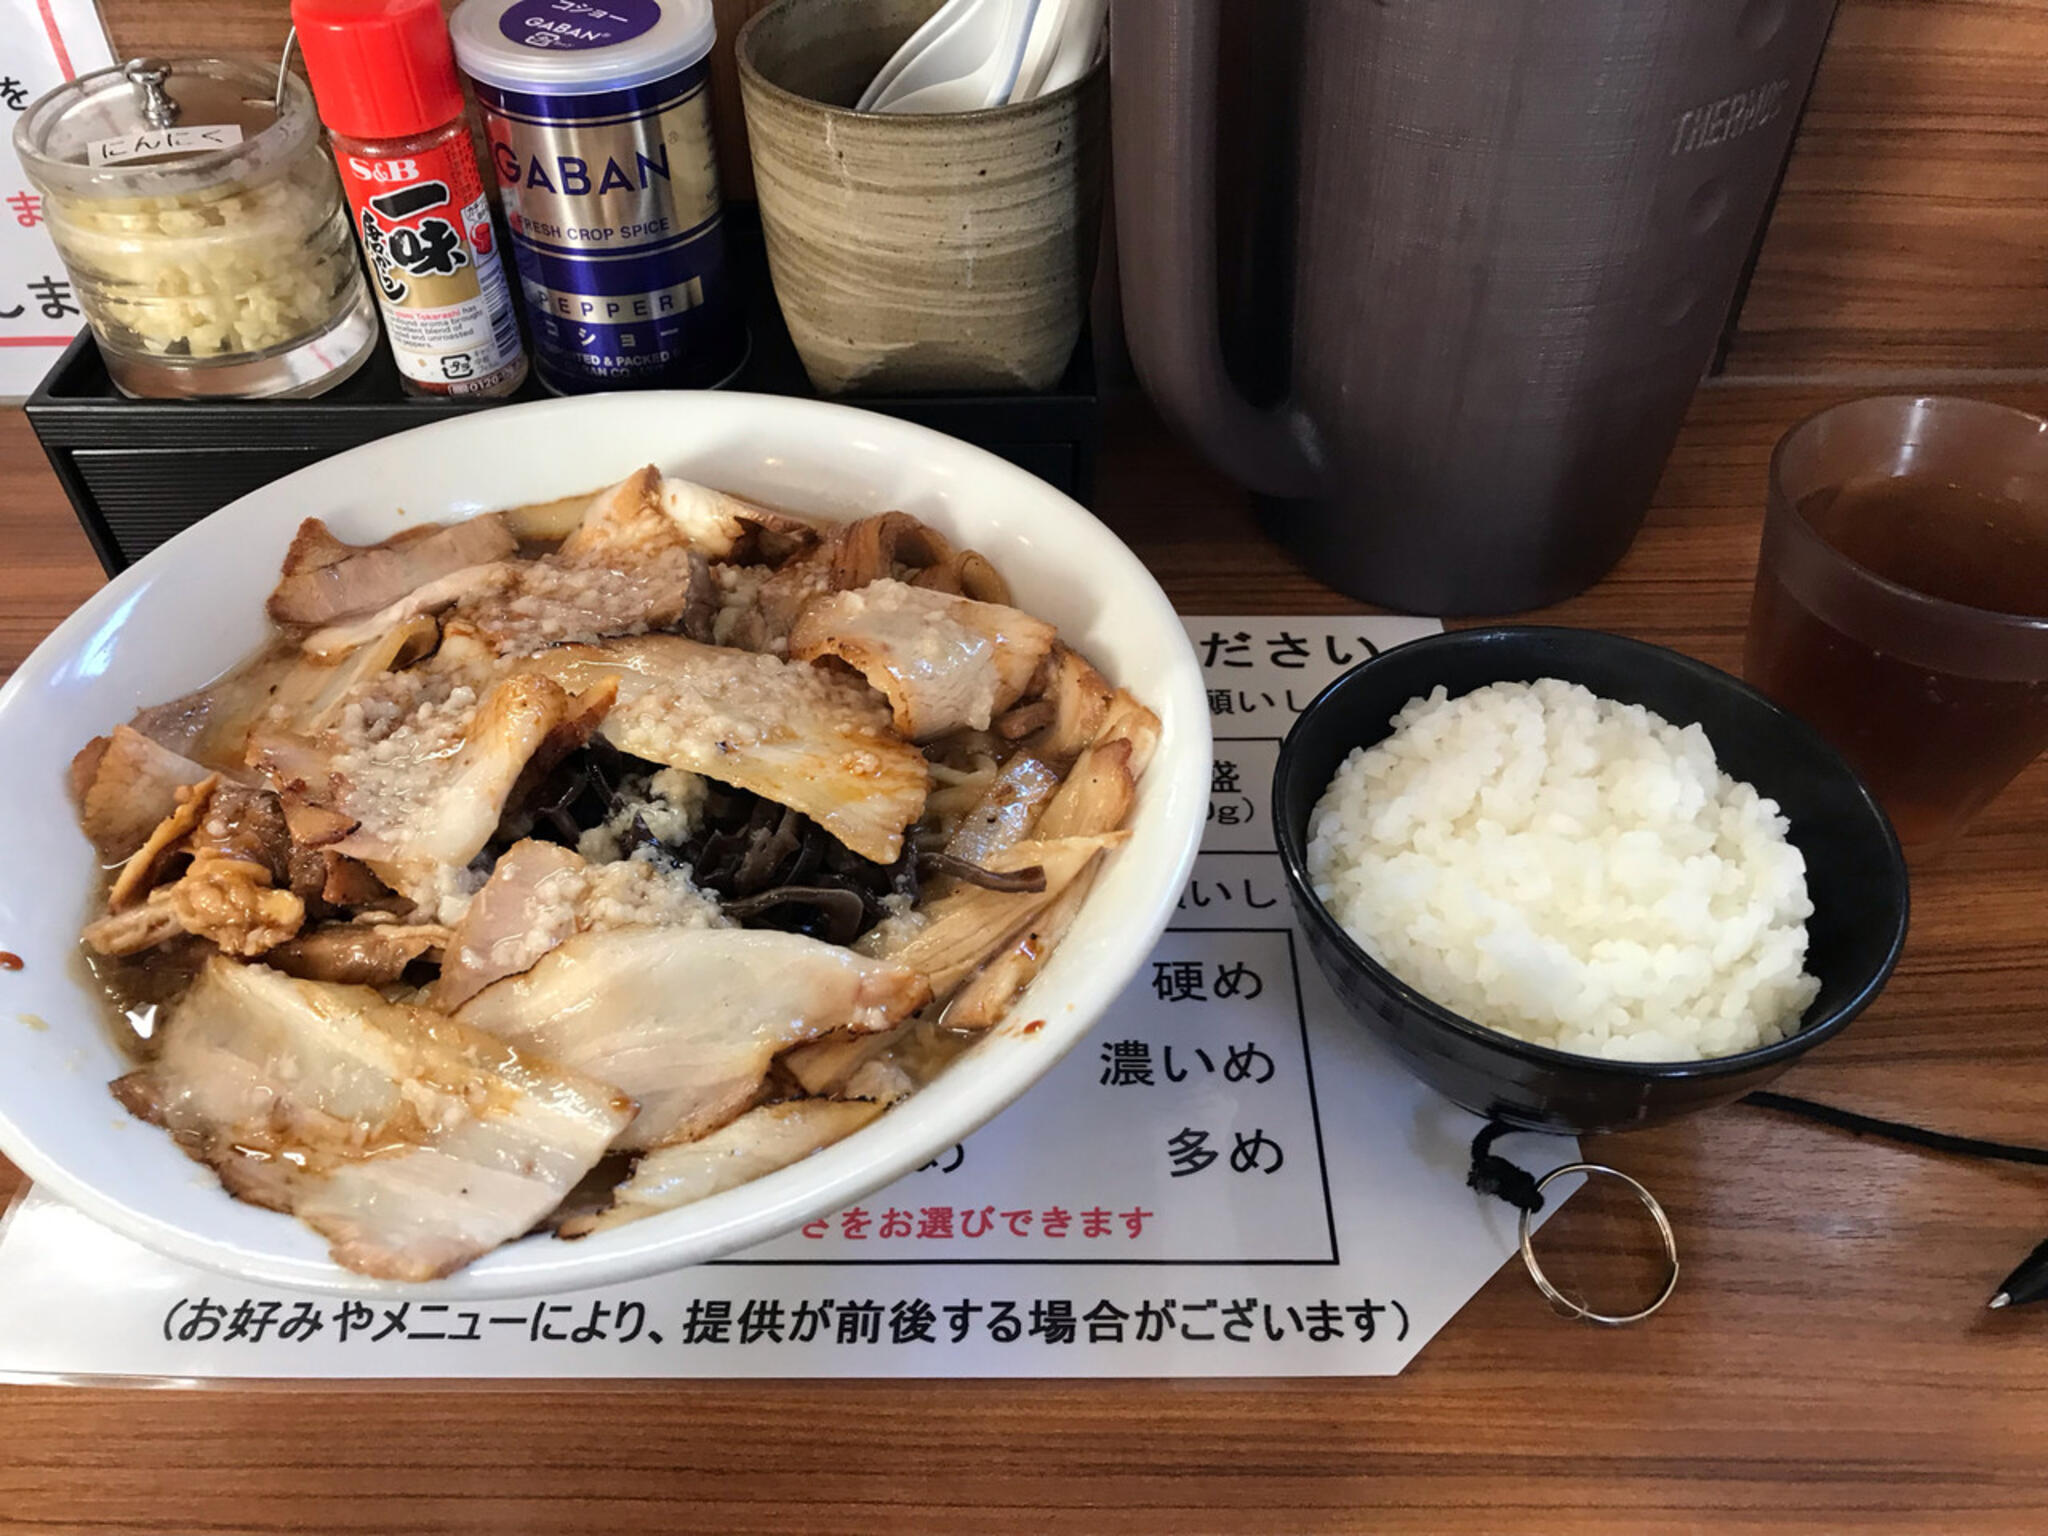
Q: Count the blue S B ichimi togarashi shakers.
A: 0